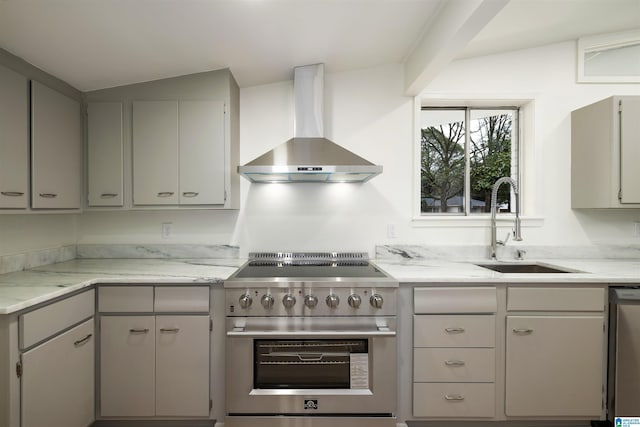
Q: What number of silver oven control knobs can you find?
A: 7